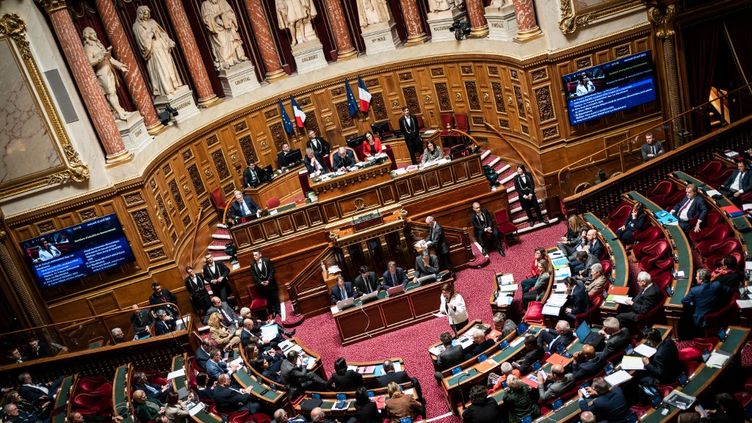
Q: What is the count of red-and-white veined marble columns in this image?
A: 8